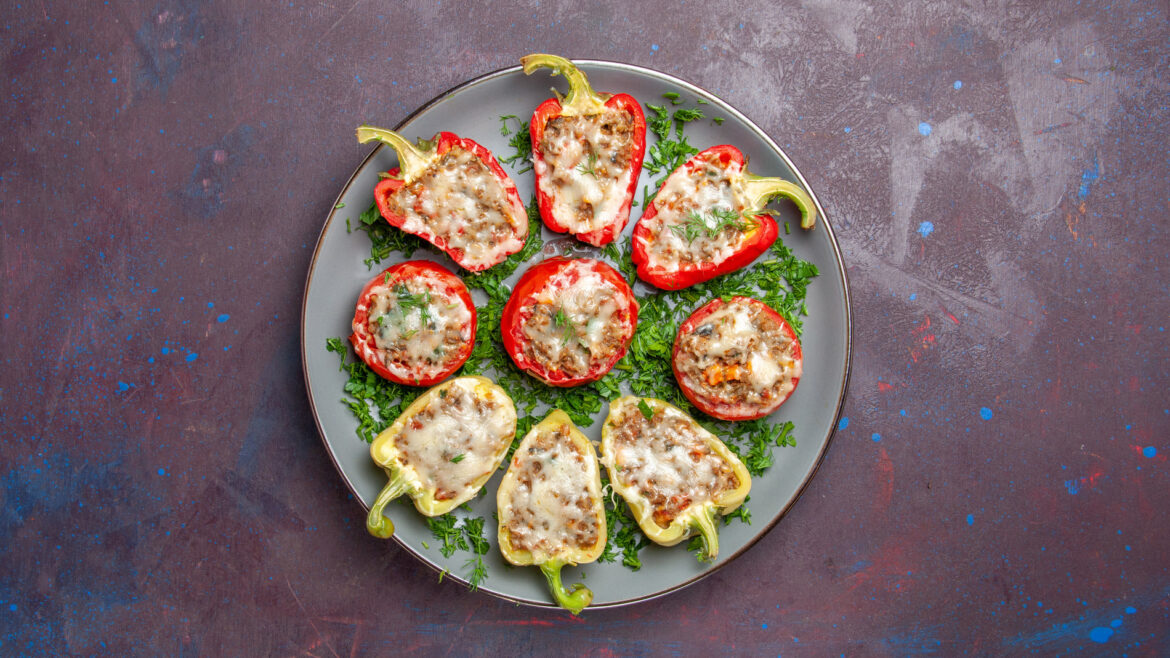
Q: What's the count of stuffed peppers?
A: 6